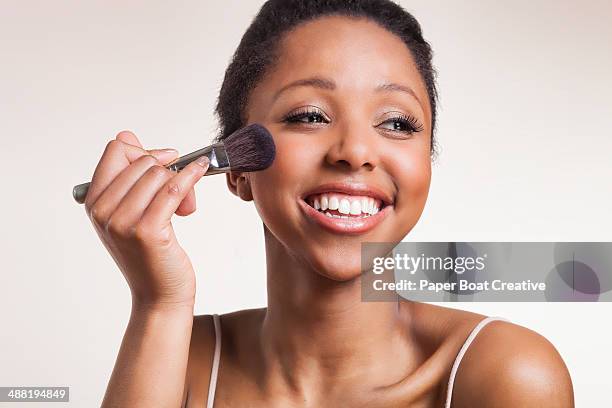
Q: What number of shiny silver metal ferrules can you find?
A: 1